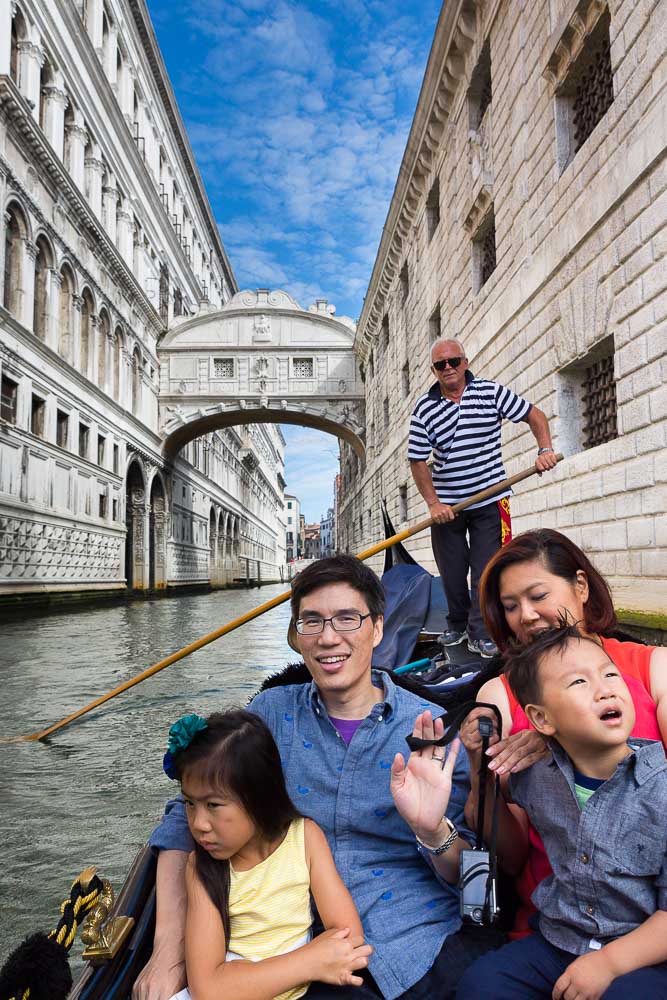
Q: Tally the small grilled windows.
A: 2